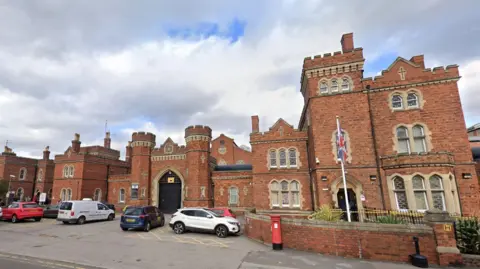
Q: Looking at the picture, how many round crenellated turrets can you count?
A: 2